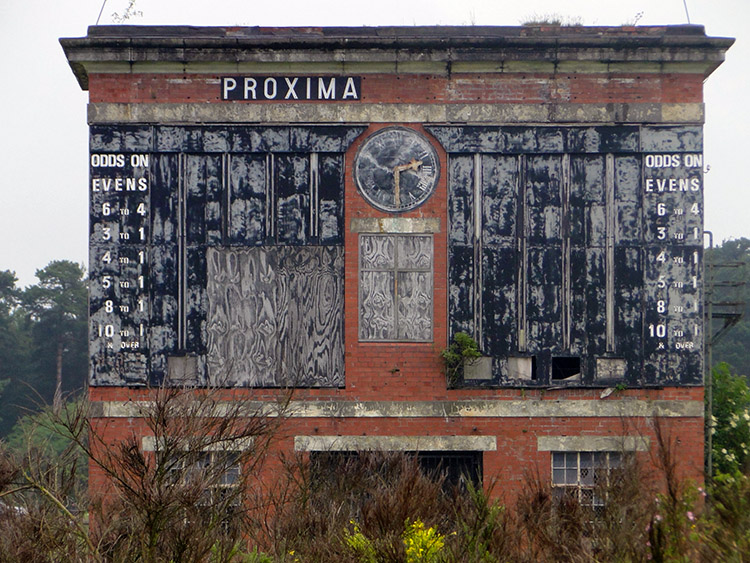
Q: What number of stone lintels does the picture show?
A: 4